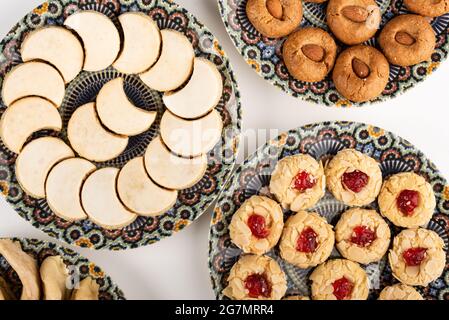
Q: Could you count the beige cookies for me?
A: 15